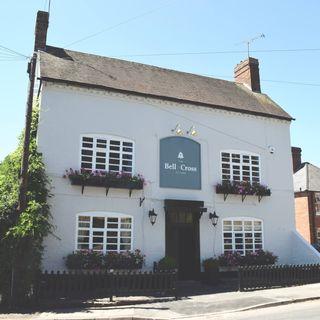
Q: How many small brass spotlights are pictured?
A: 2